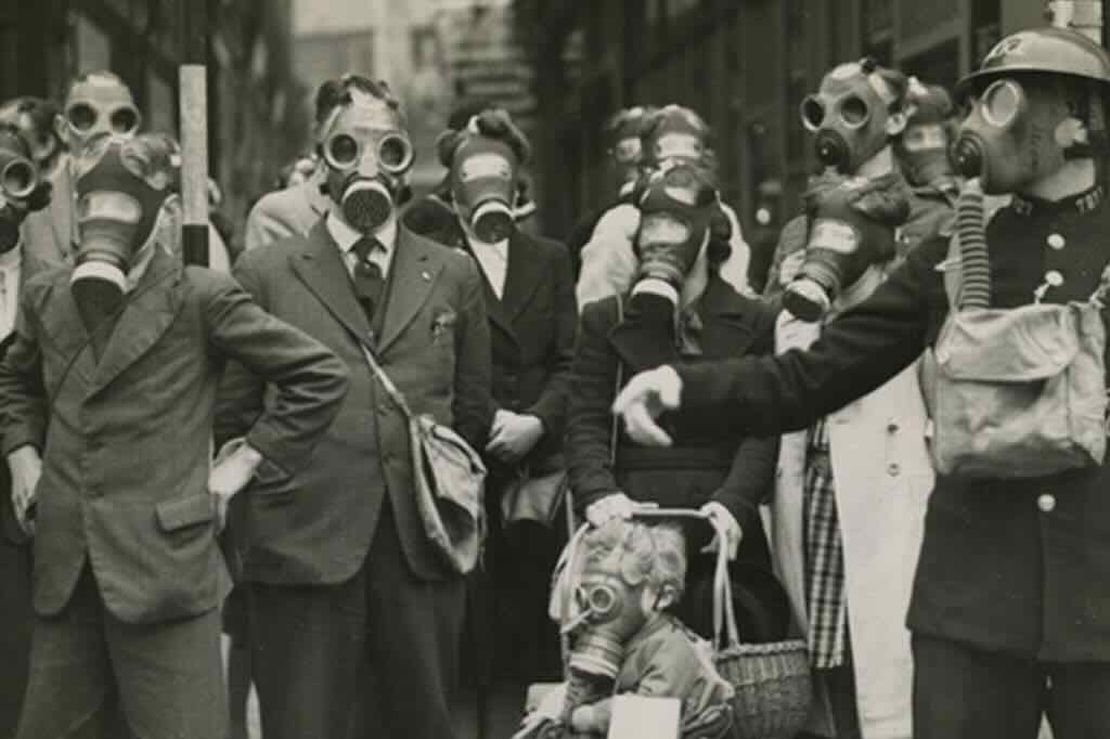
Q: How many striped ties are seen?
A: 0